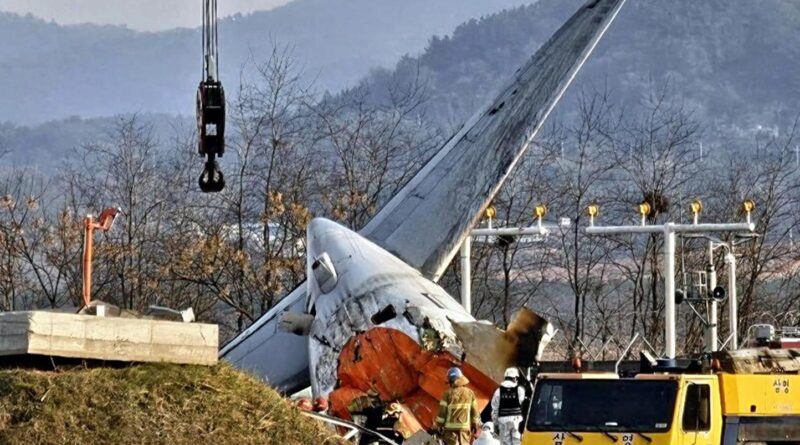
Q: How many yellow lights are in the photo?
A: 6